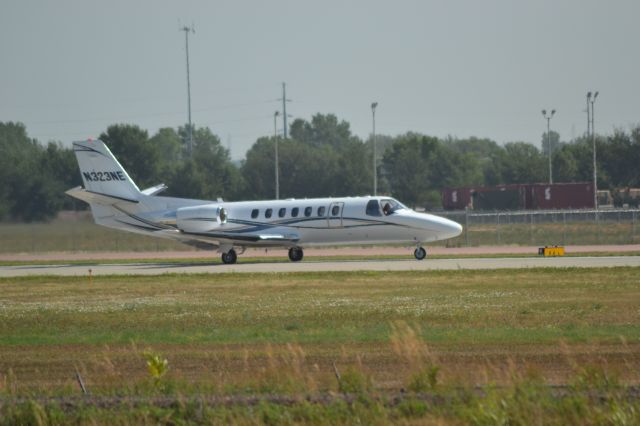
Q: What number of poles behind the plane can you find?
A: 7